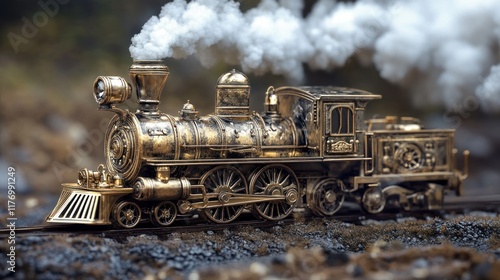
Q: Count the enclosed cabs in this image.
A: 1